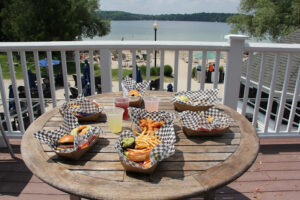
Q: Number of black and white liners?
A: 7